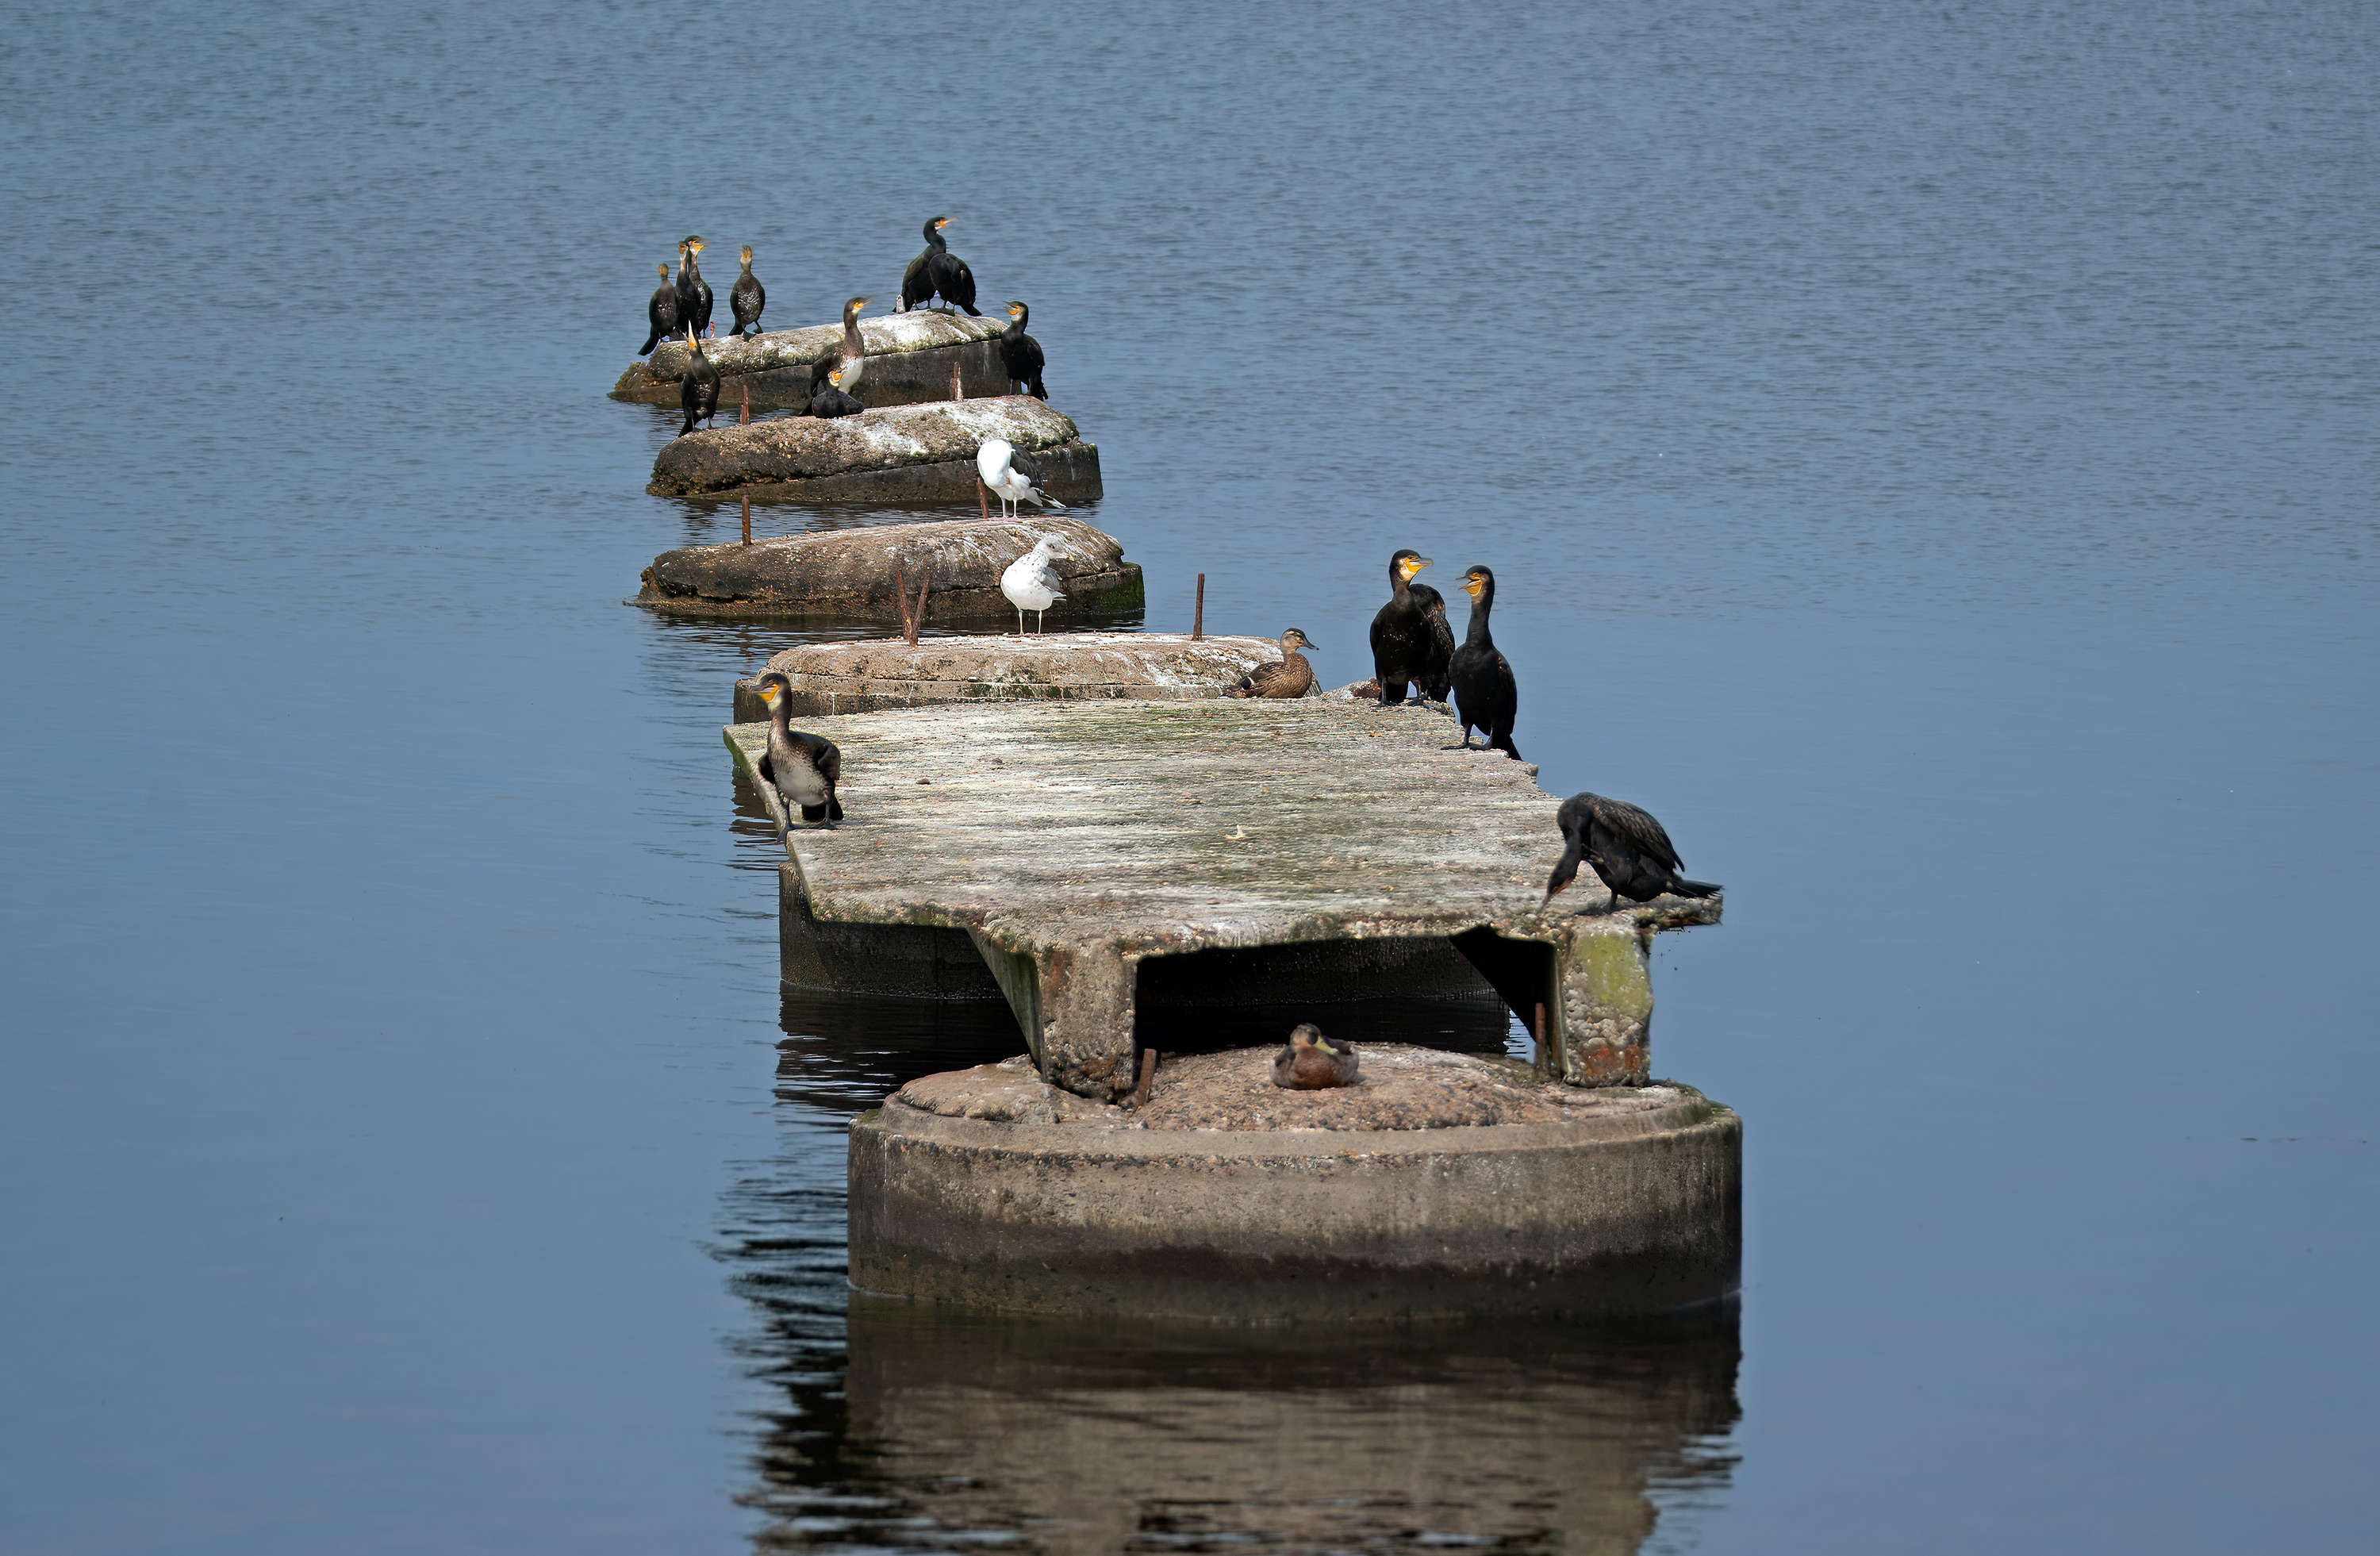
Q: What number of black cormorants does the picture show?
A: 15